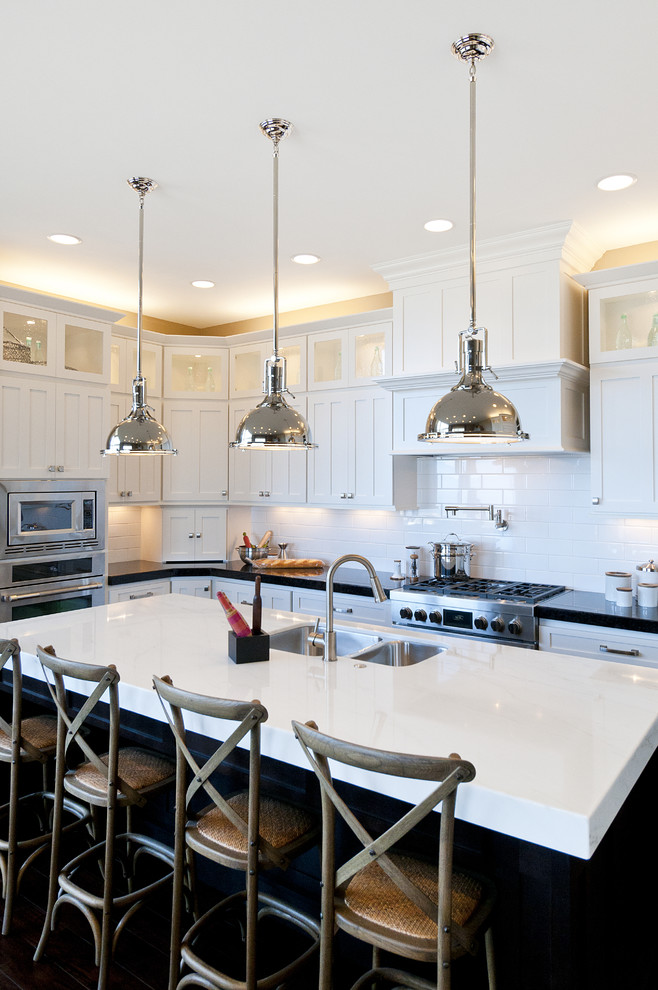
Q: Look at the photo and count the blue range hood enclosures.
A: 0